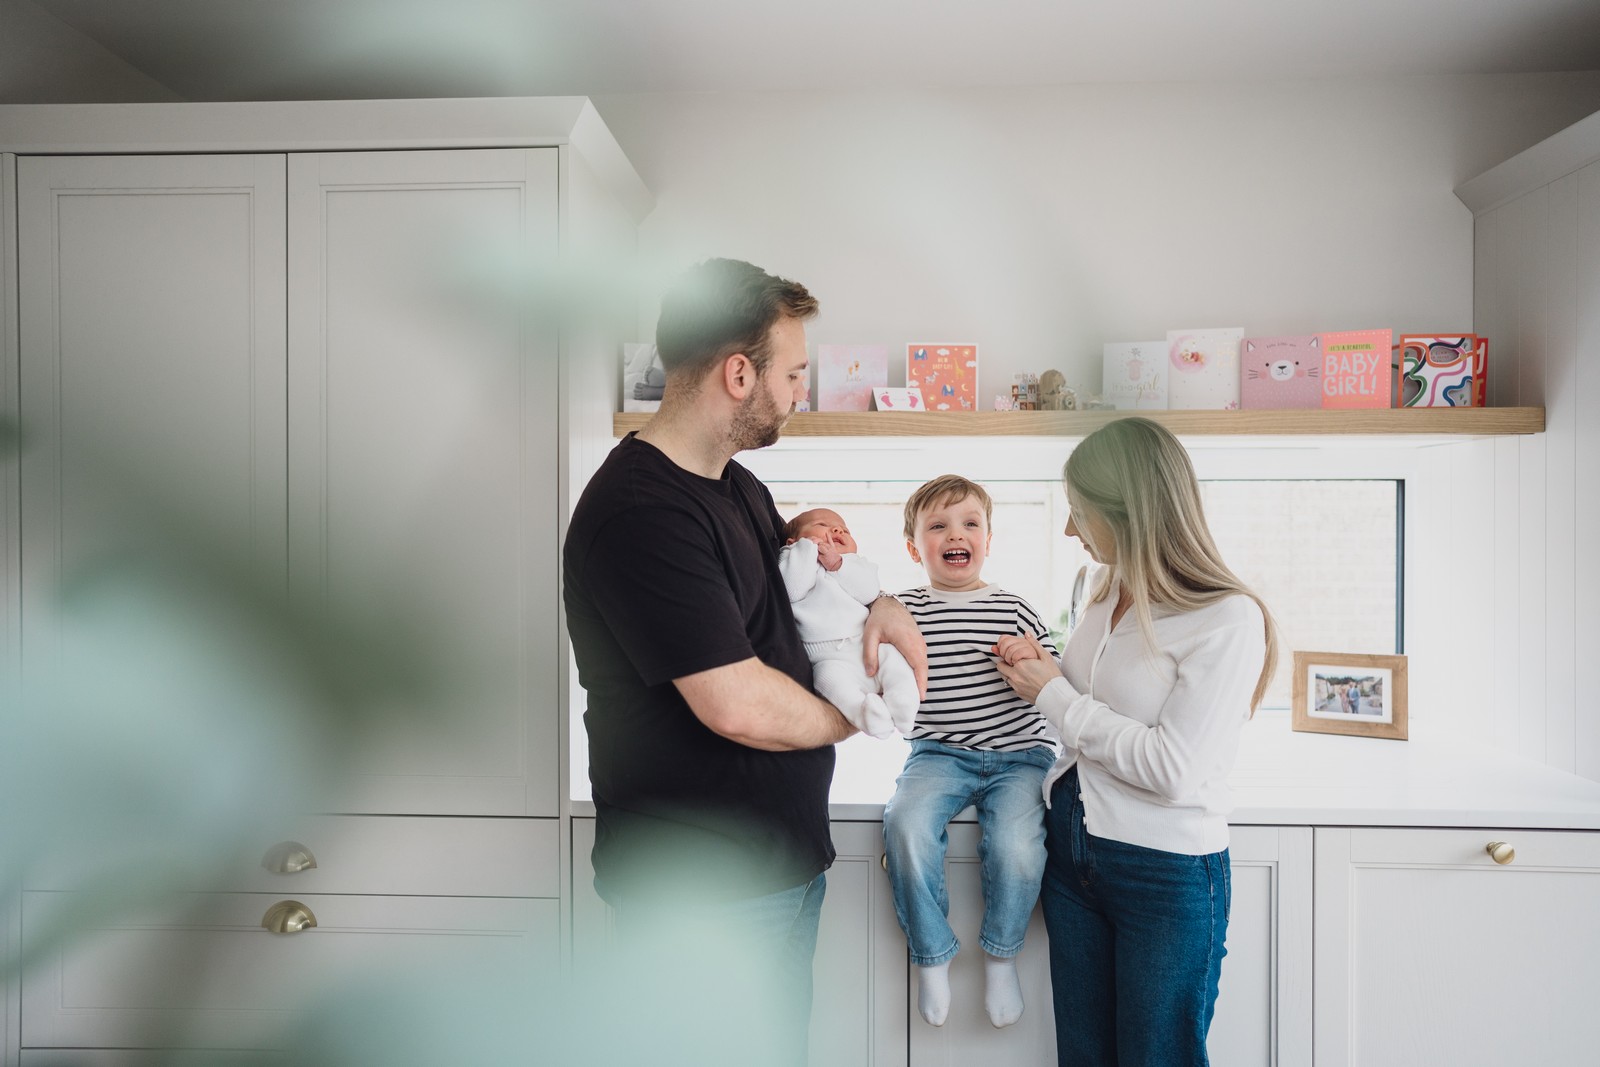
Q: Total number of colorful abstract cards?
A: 1